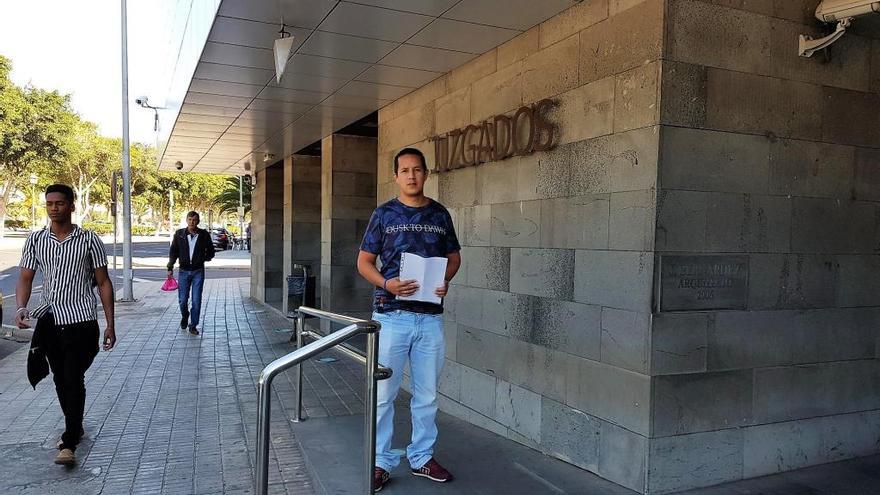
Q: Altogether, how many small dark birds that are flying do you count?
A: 0